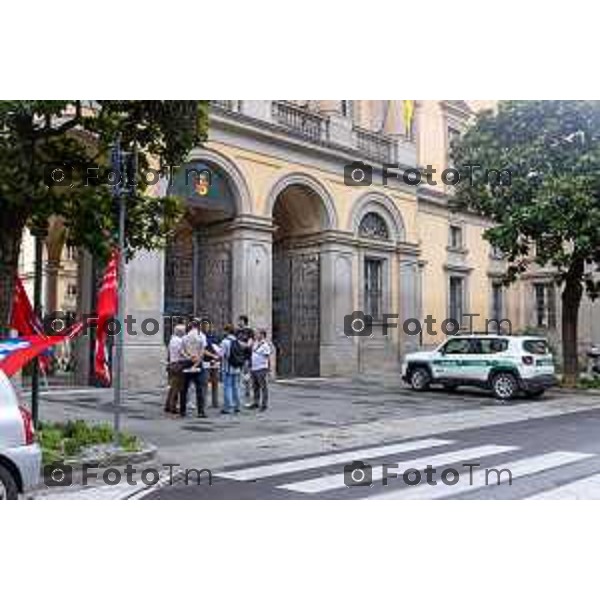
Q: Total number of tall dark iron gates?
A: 2